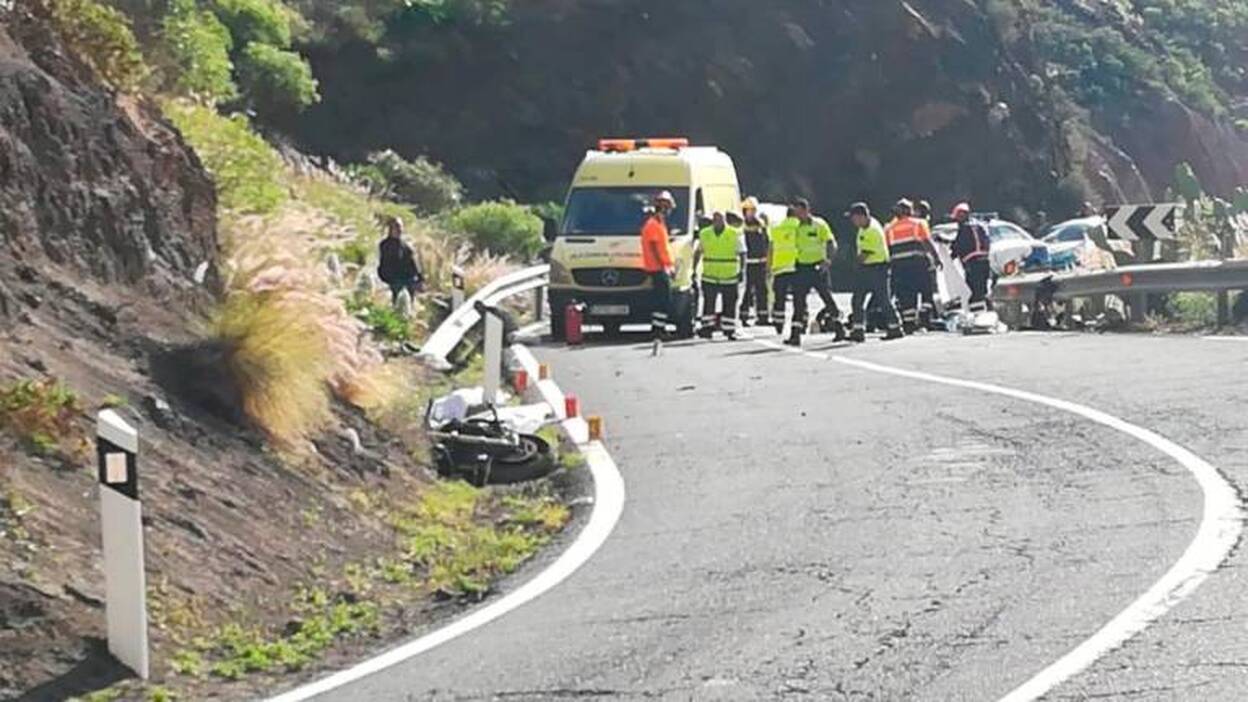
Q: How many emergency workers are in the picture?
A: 9